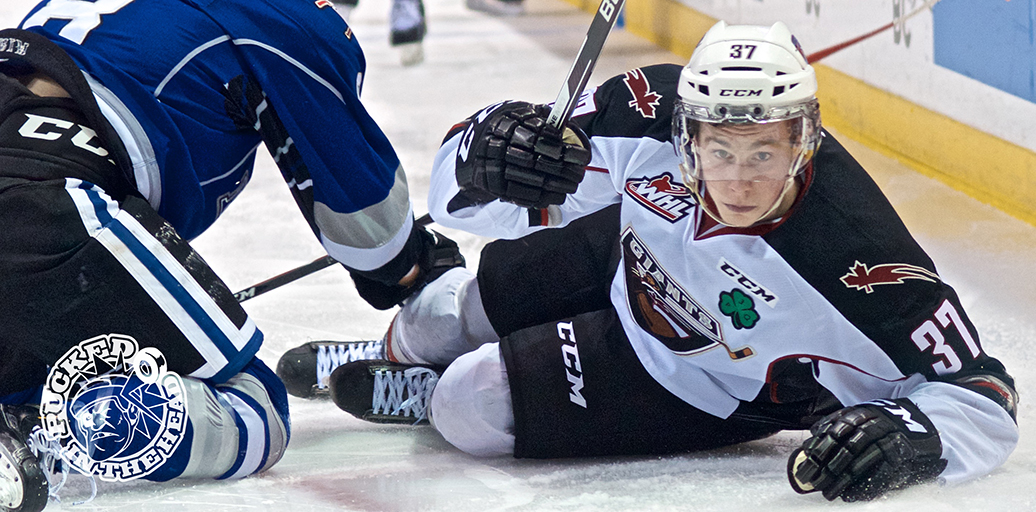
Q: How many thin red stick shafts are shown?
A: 1